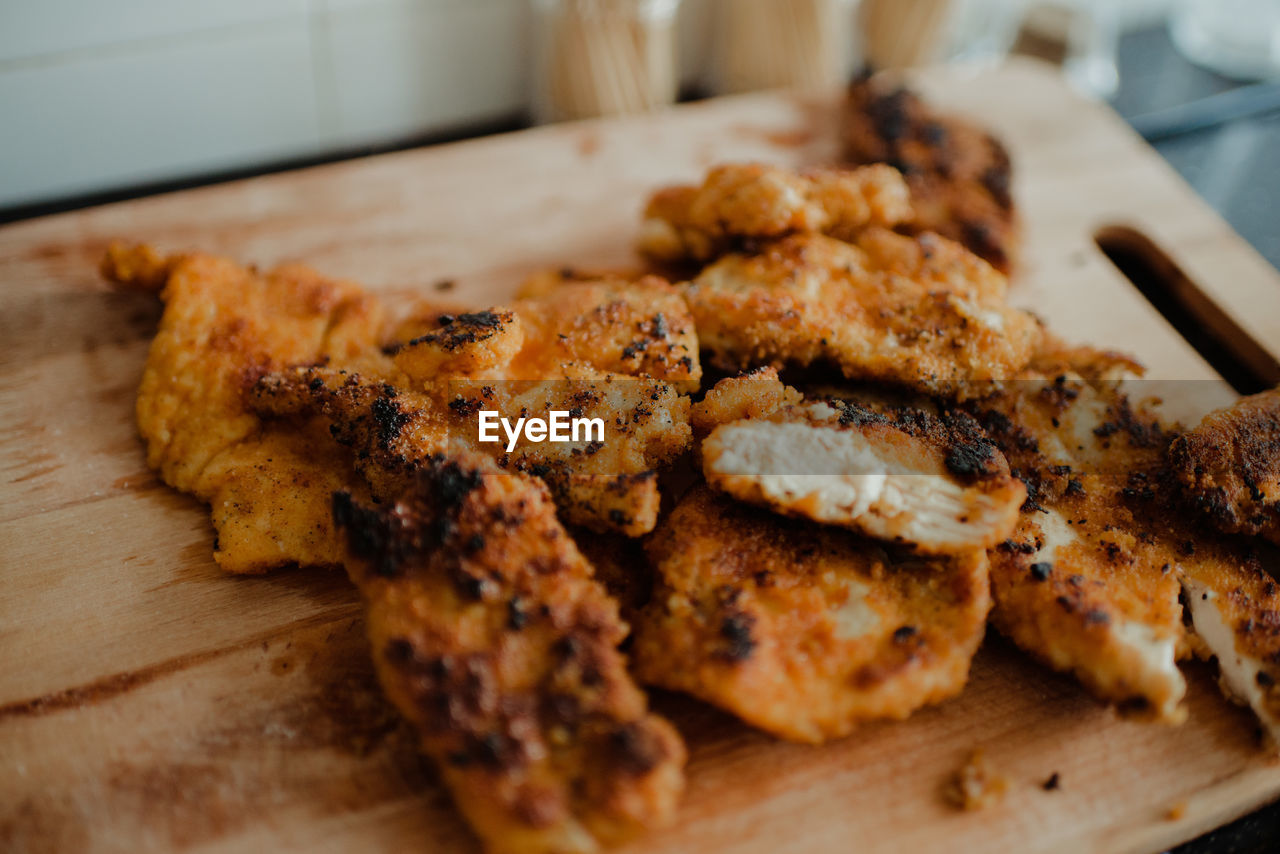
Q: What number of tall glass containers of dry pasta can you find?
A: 3